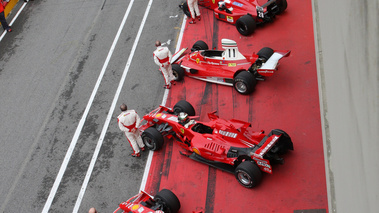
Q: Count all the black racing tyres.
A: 12